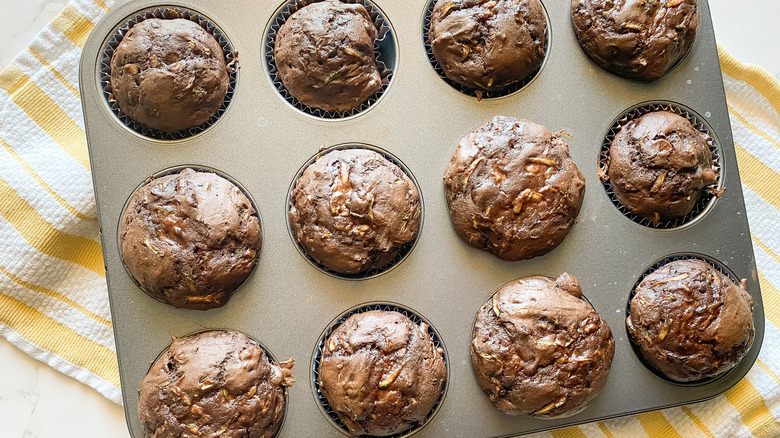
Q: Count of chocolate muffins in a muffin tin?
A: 12